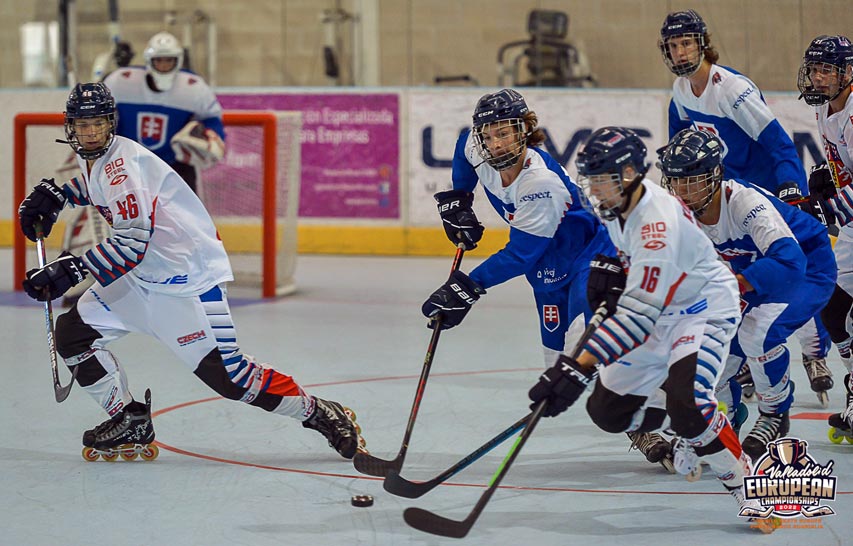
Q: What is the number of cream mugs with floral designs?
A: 0